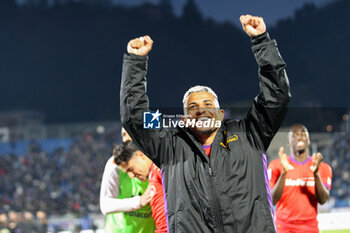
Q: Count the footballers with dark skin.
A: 1